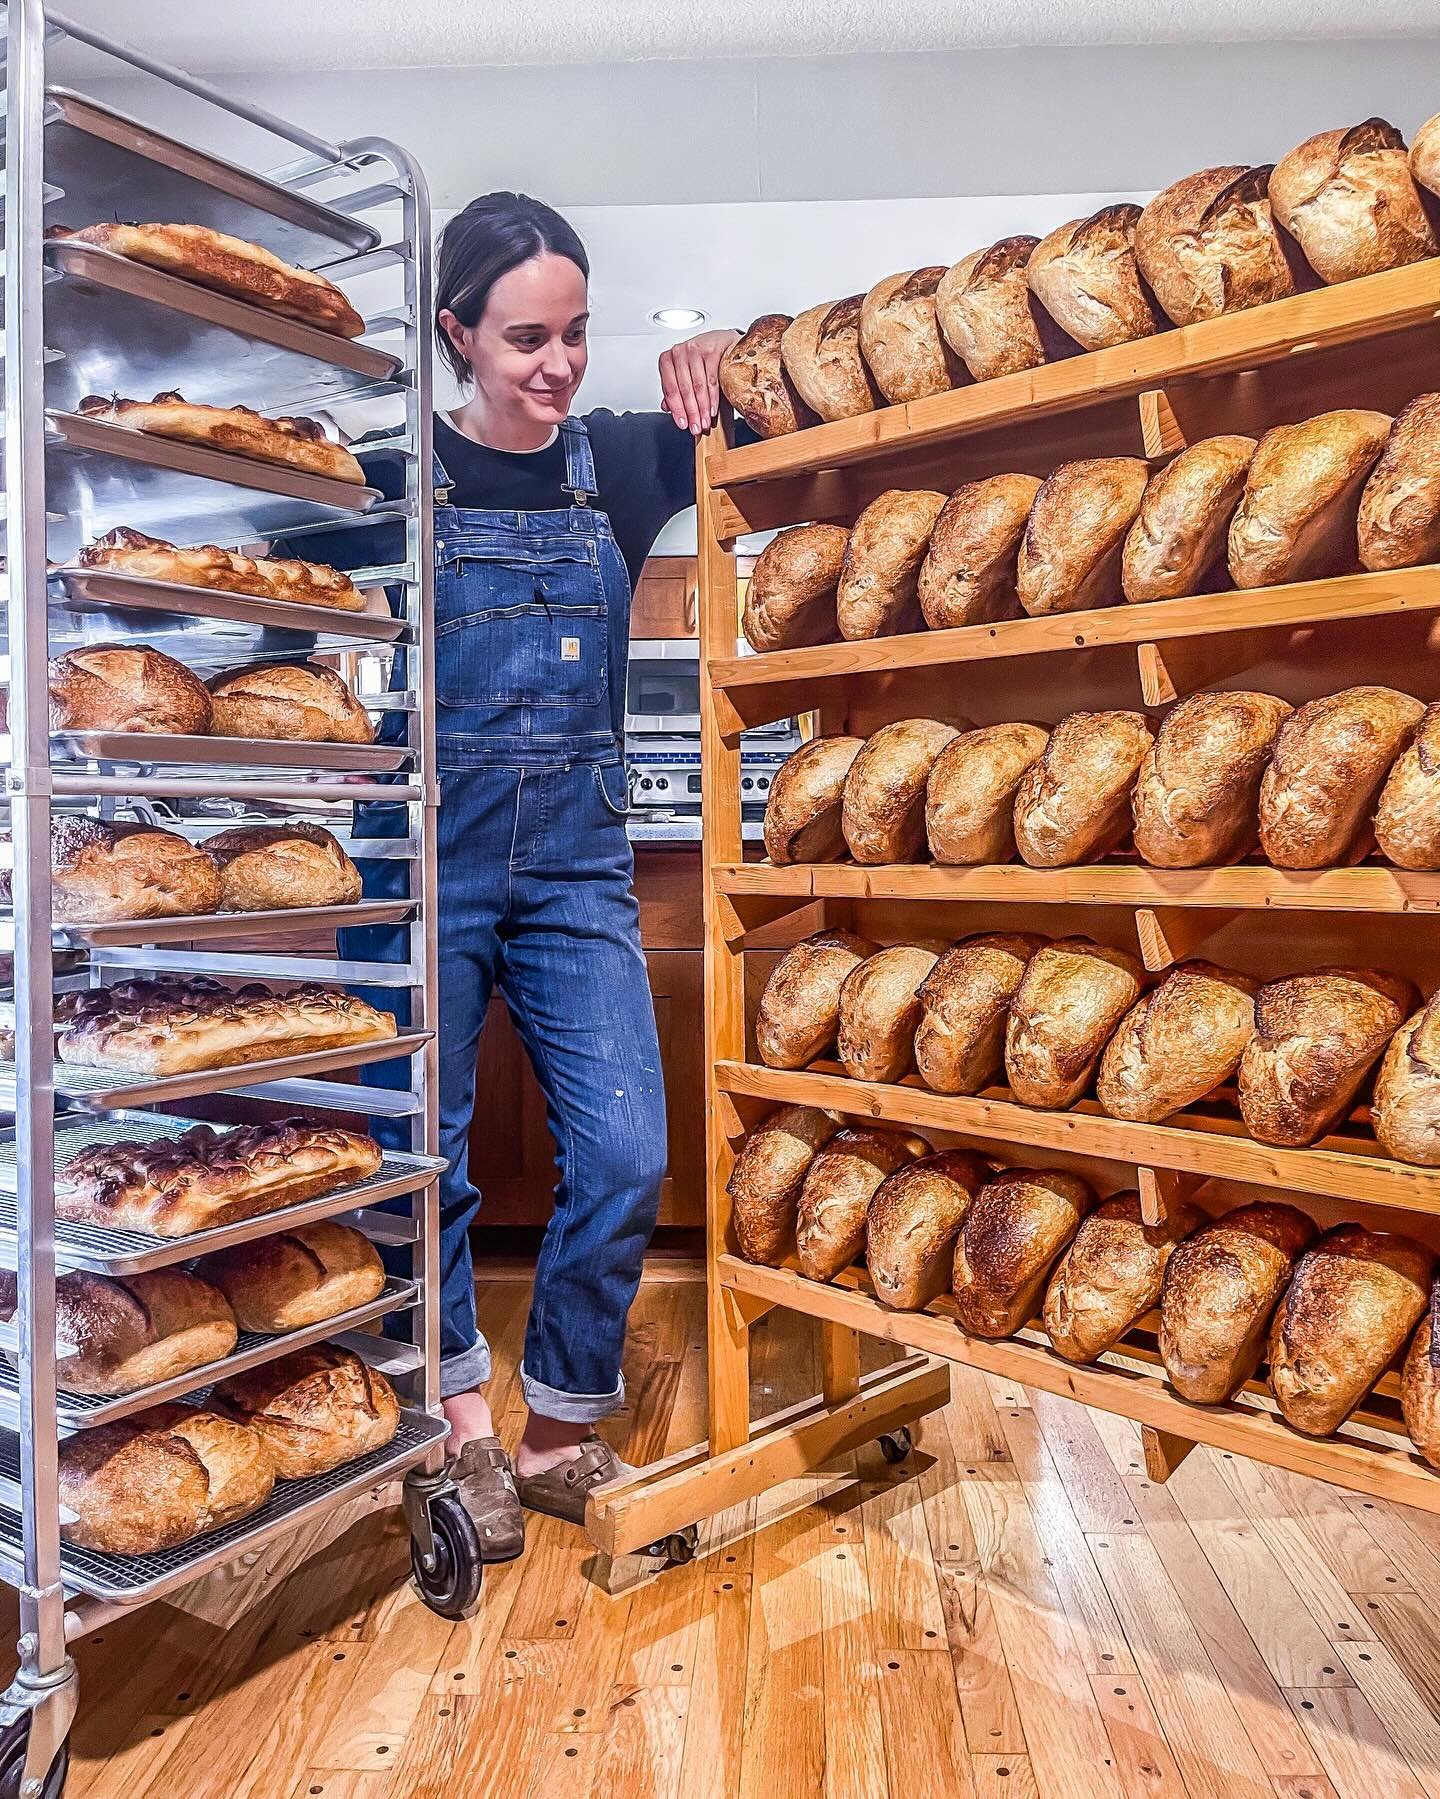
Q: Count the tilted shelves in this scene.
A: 5